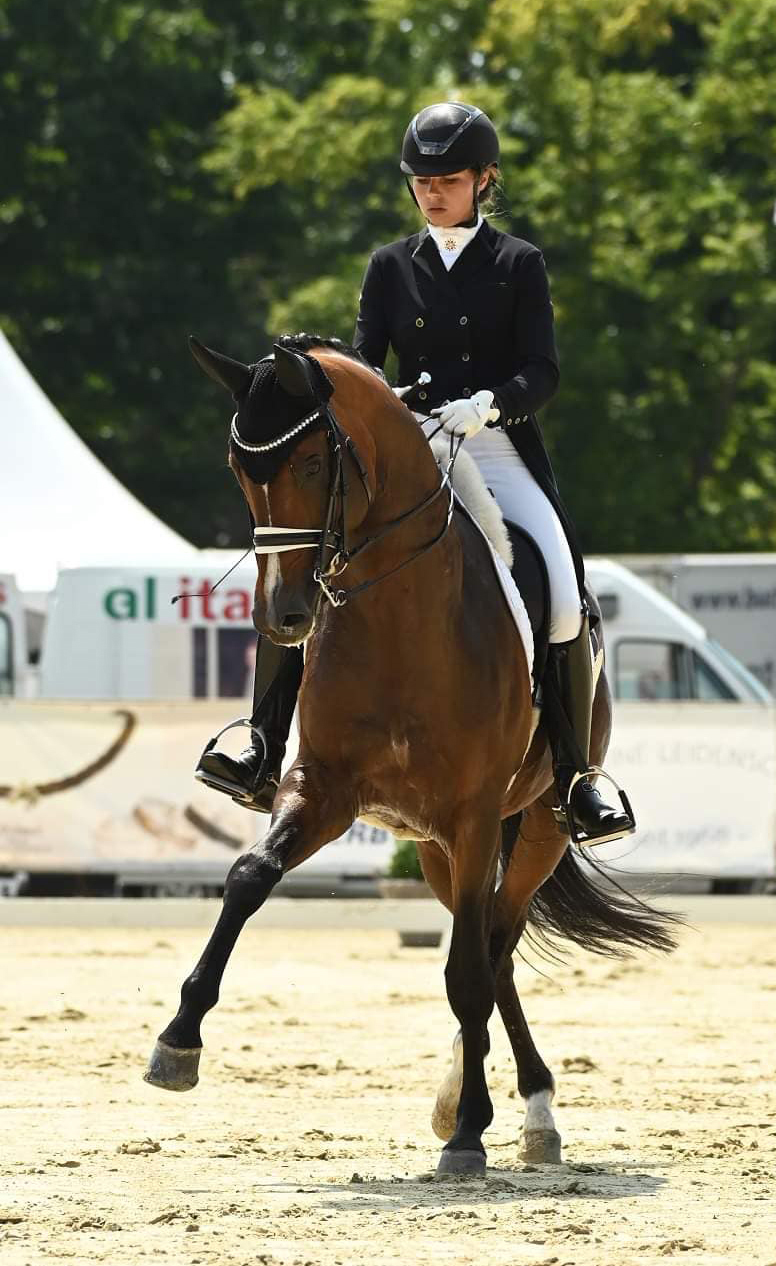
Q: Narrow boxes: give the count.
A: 0